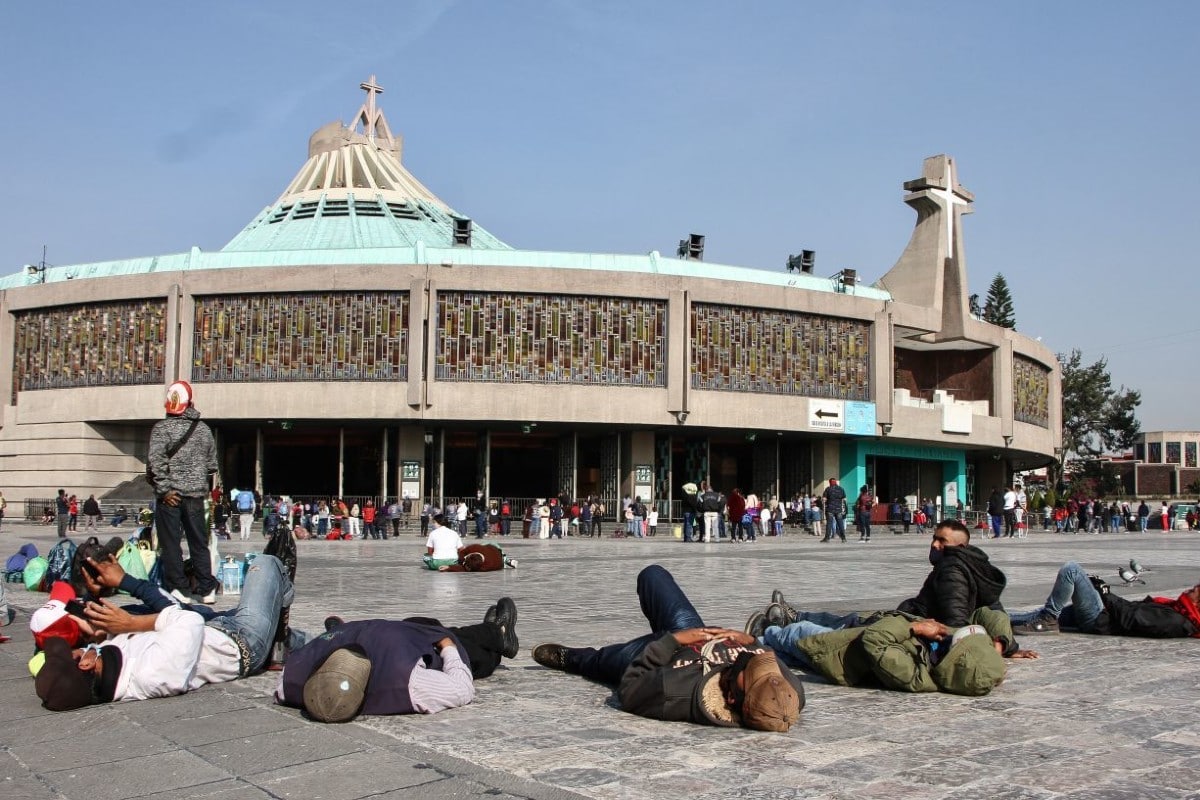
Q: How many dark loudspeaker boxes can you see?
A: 4